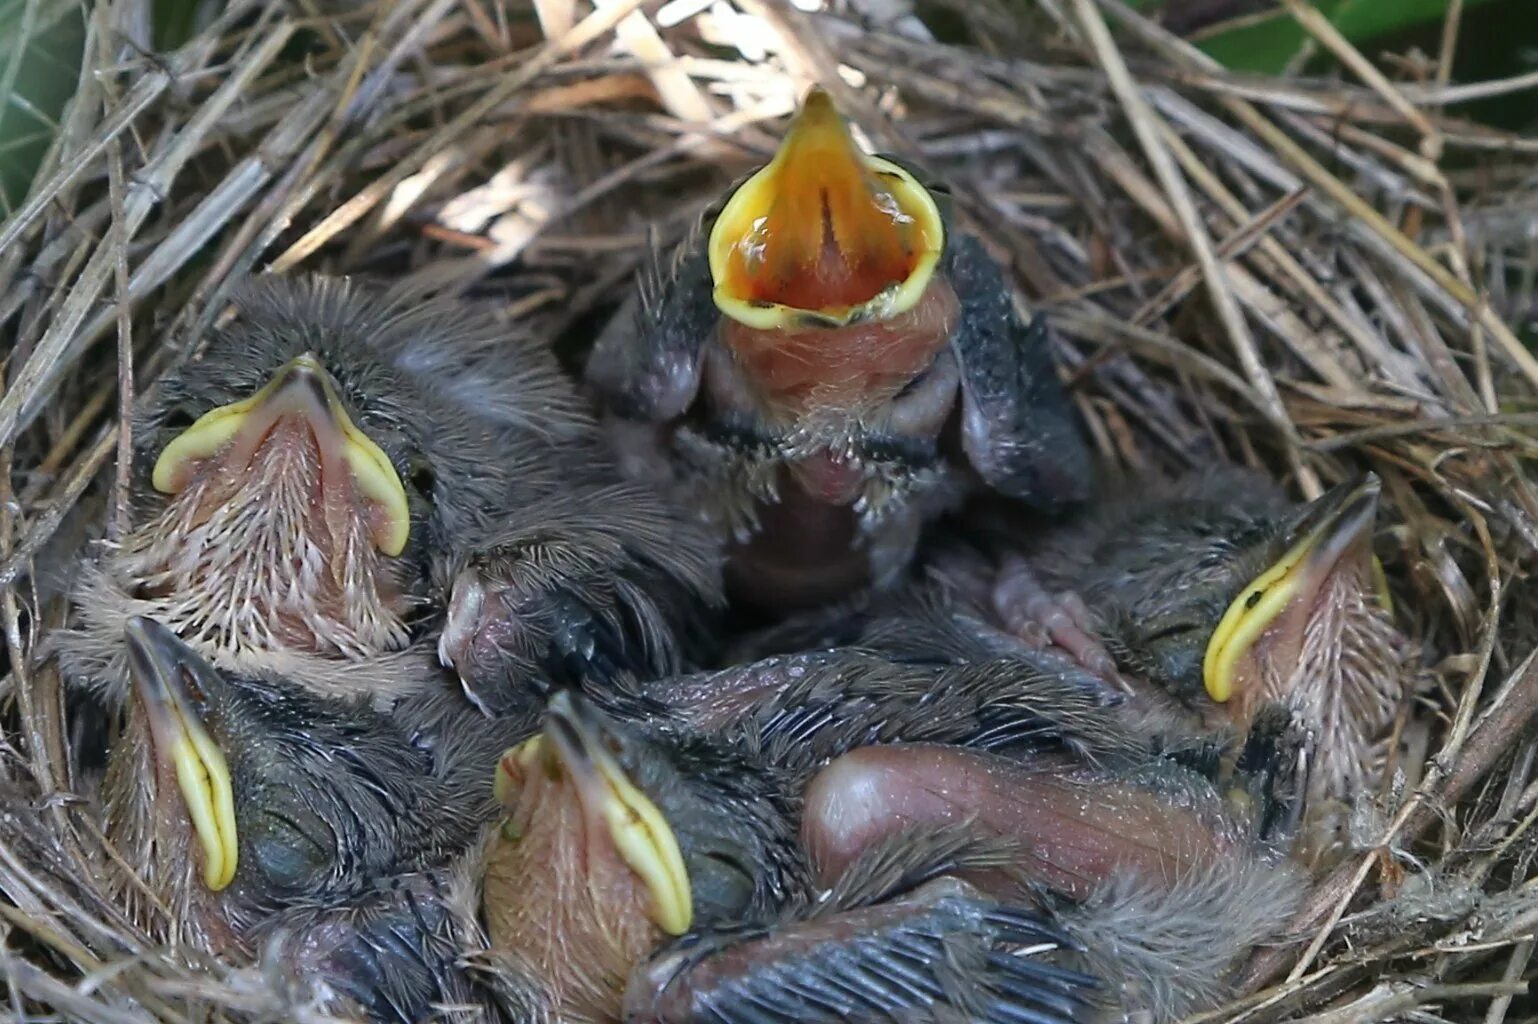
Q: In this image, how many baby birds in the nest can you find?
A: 5